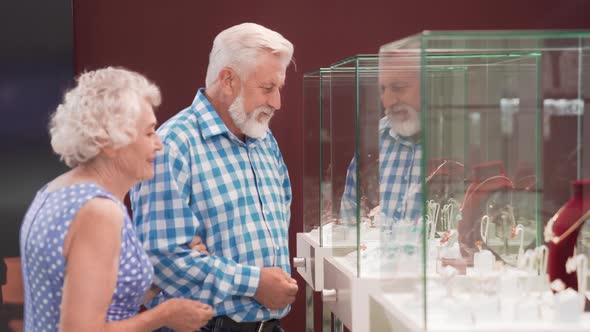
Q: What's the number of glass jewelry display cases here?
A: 3